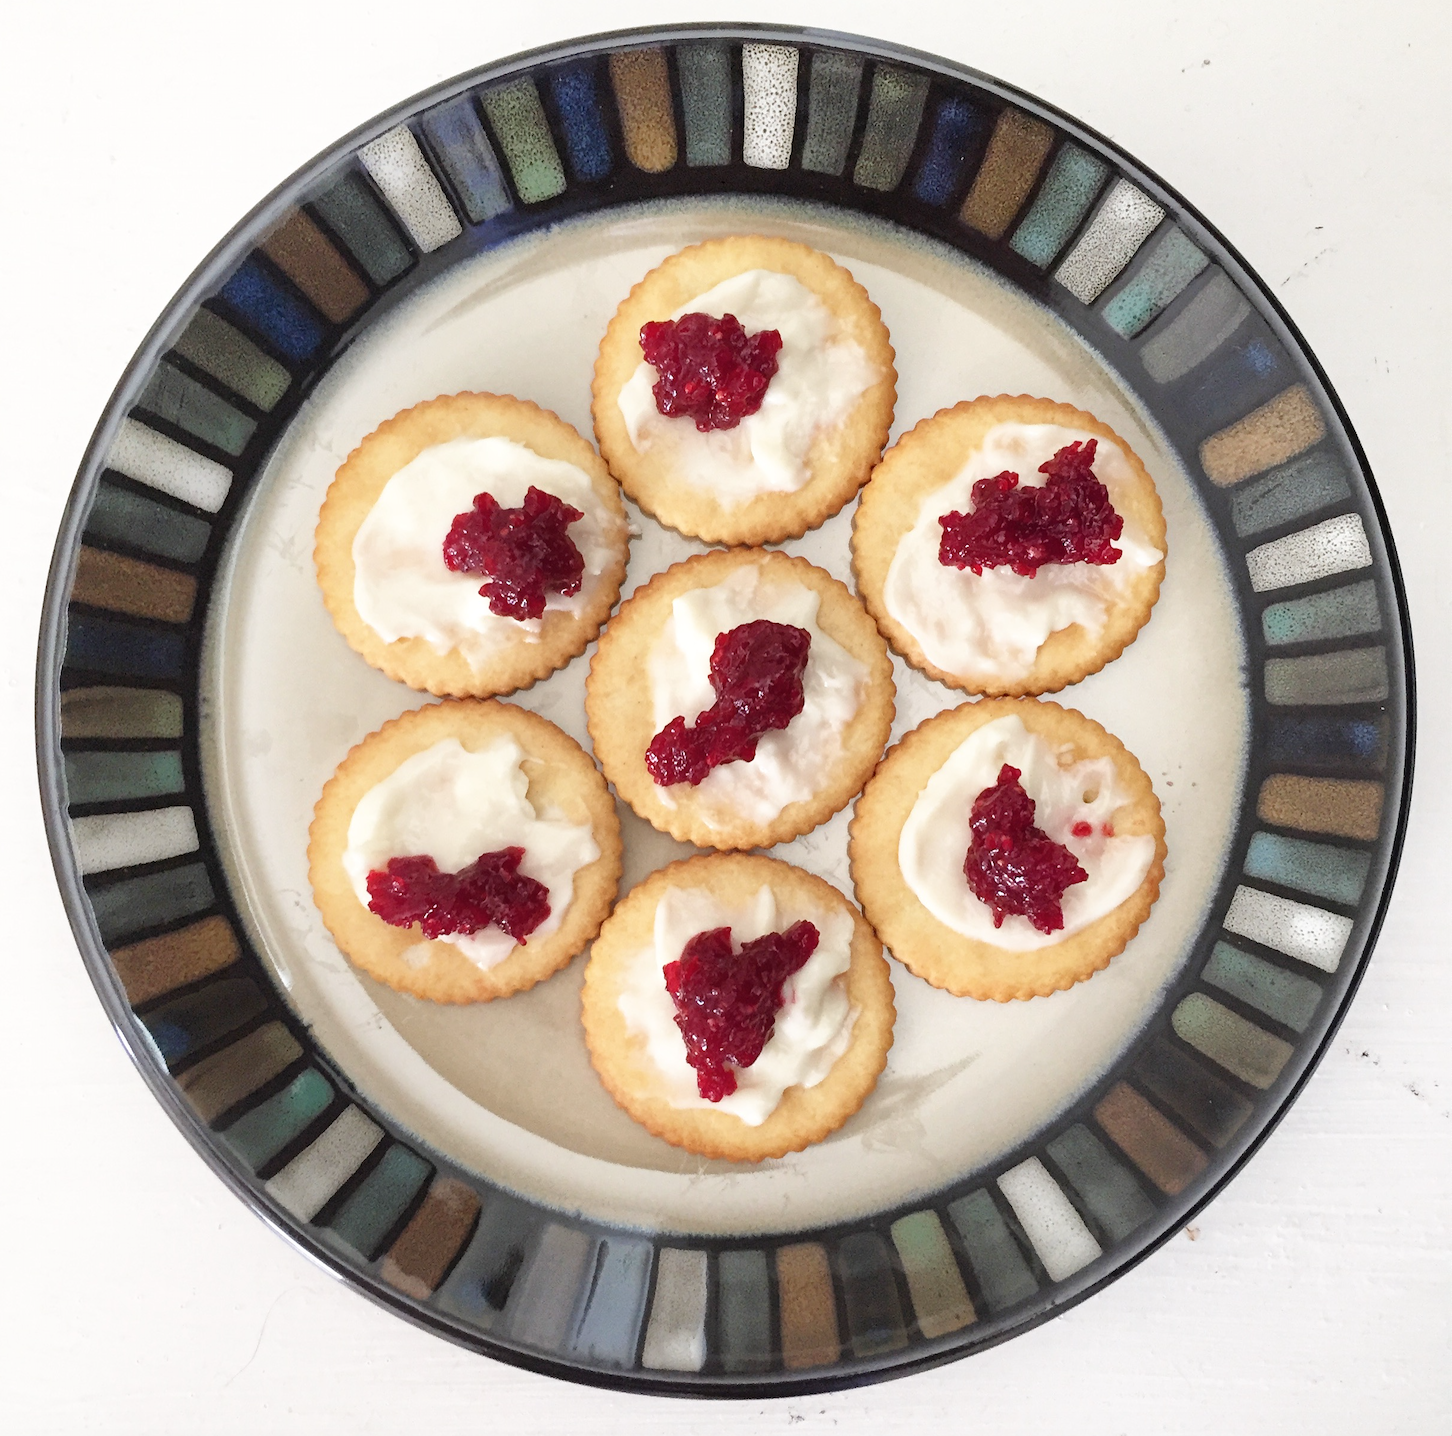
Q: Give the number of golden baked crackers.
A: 7